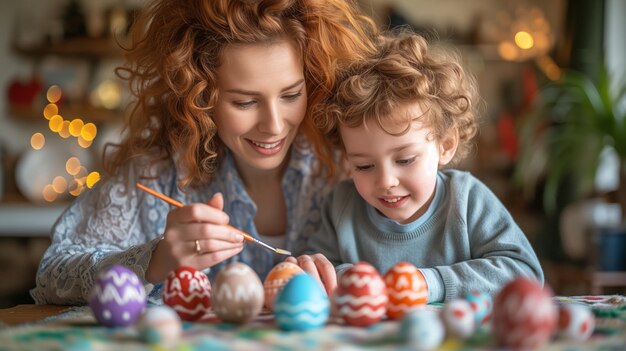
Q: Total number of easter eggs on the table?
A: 13